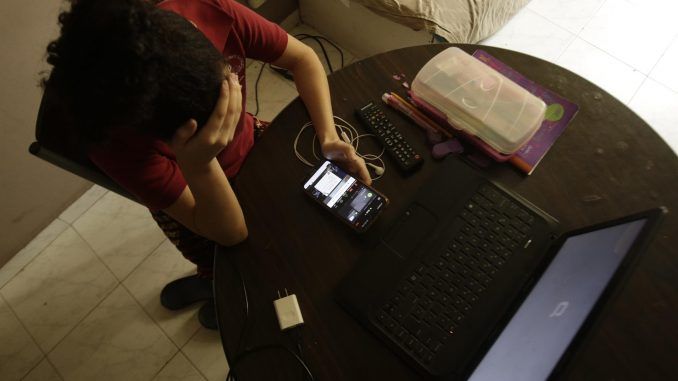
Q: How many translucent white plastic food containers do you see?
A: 1